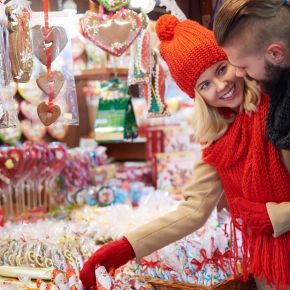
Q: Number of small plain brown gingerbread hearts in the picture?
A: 3